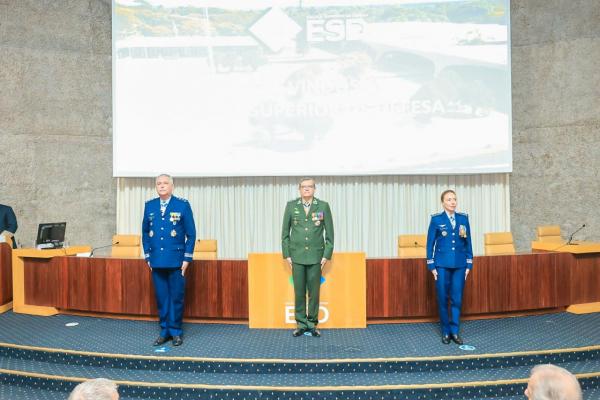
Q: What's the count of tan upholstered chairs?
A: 5